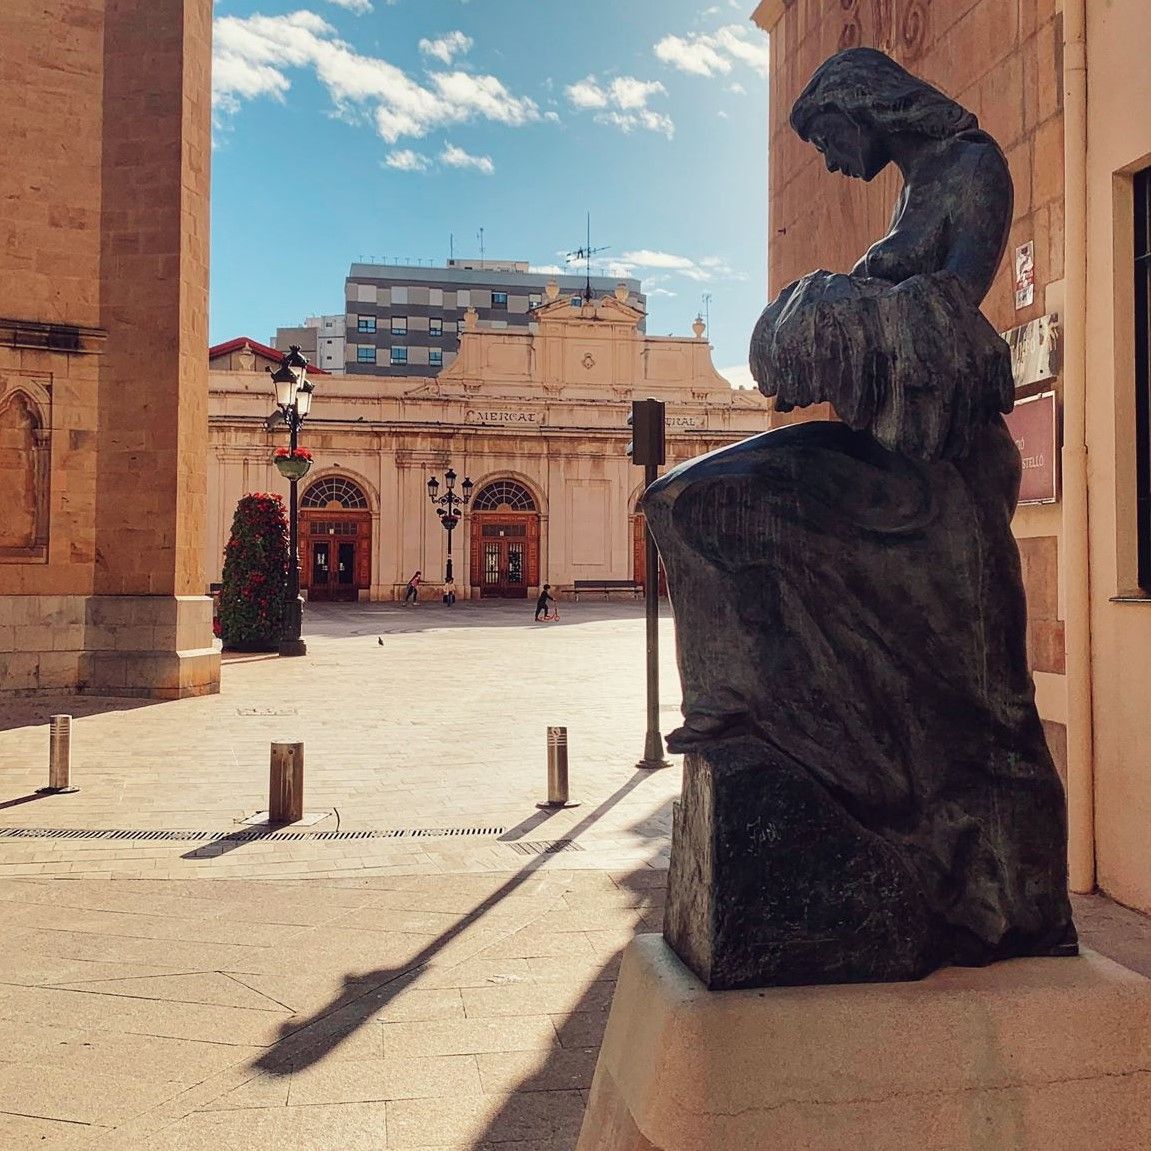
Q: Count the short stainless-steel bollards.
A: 3